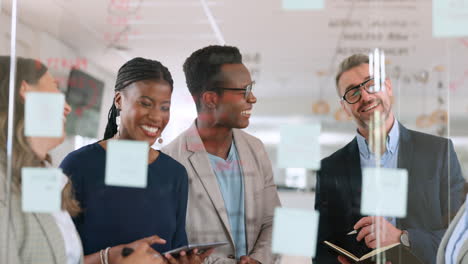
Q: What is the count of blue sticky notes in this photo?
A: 8